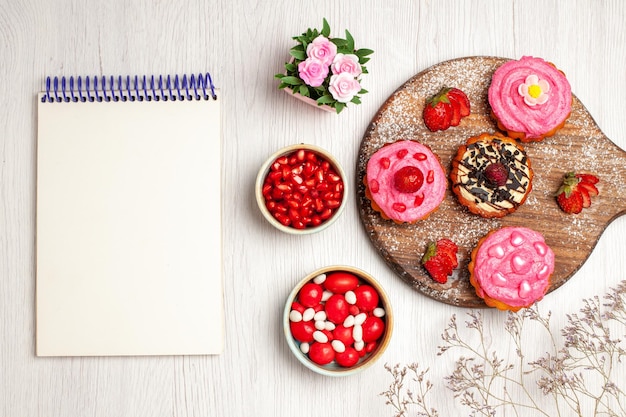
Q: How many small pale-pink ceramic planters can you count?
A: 1